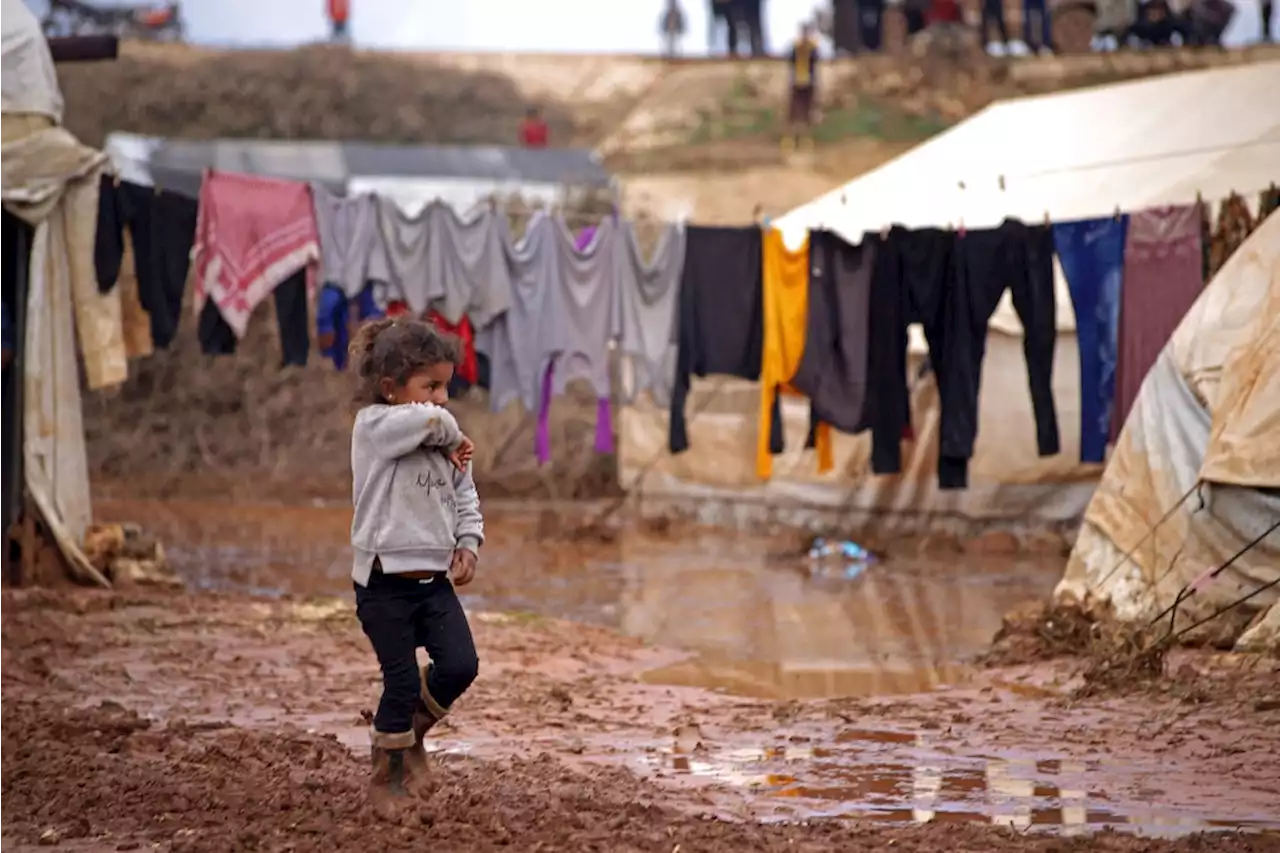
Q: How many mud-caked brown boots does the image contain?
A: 2